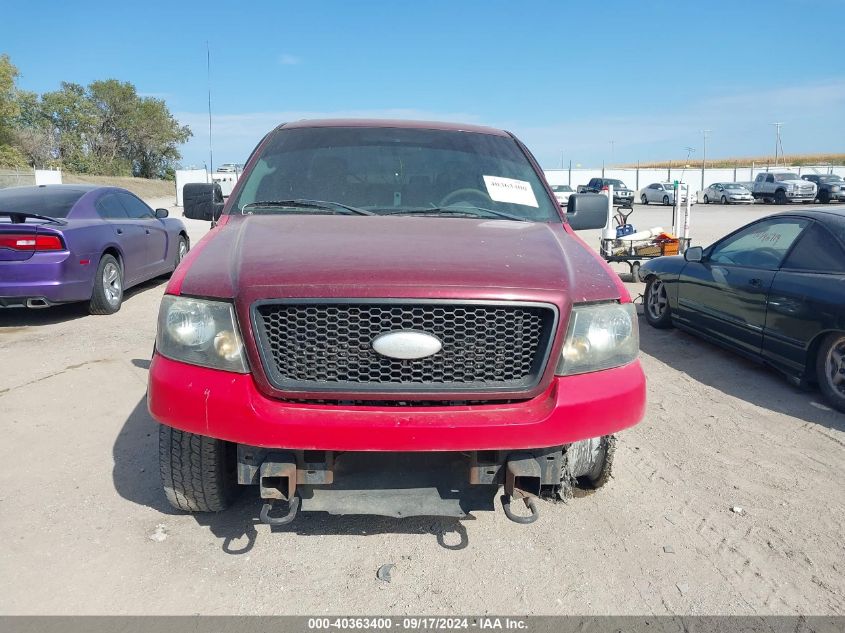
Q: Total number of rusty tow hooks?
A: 2